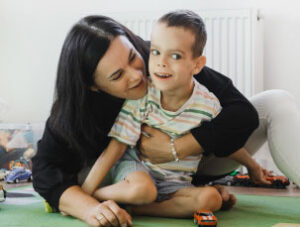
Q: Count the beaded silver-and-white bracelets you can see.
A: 1